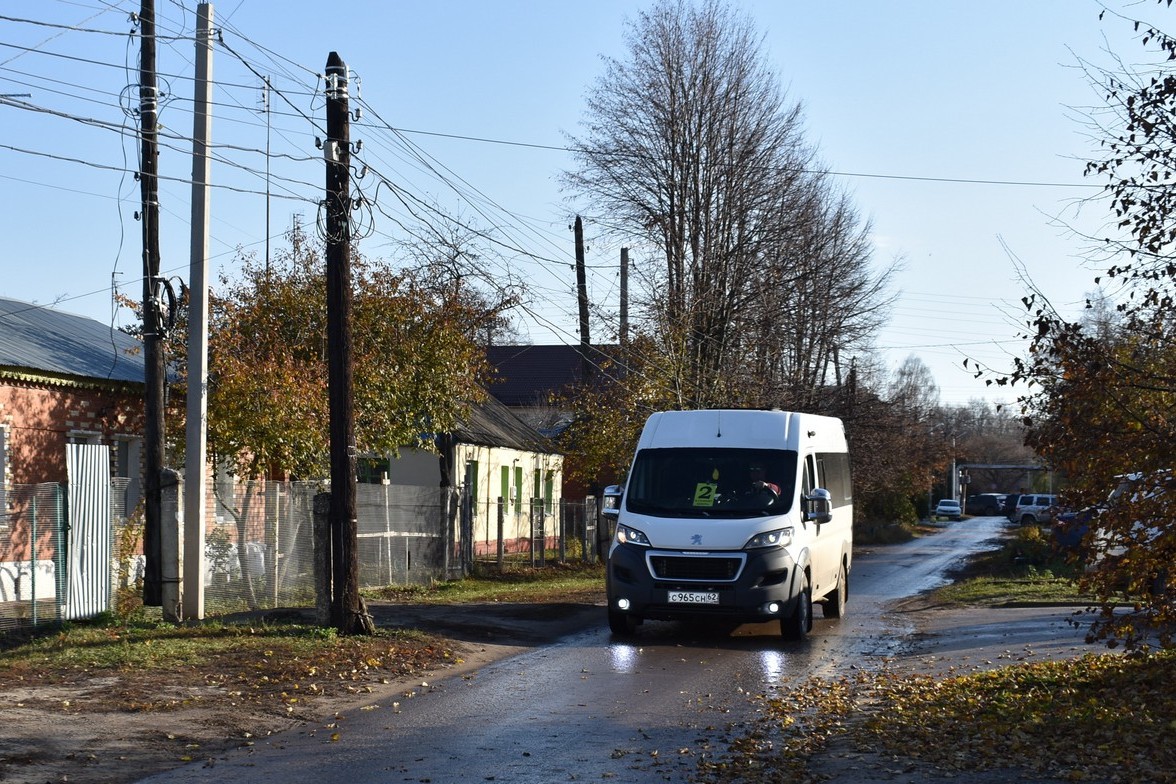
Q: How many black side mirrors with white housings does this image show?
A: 2